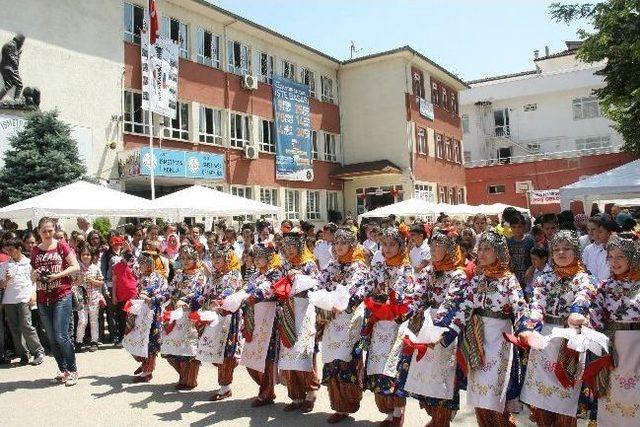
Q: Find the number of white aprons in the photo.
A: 11